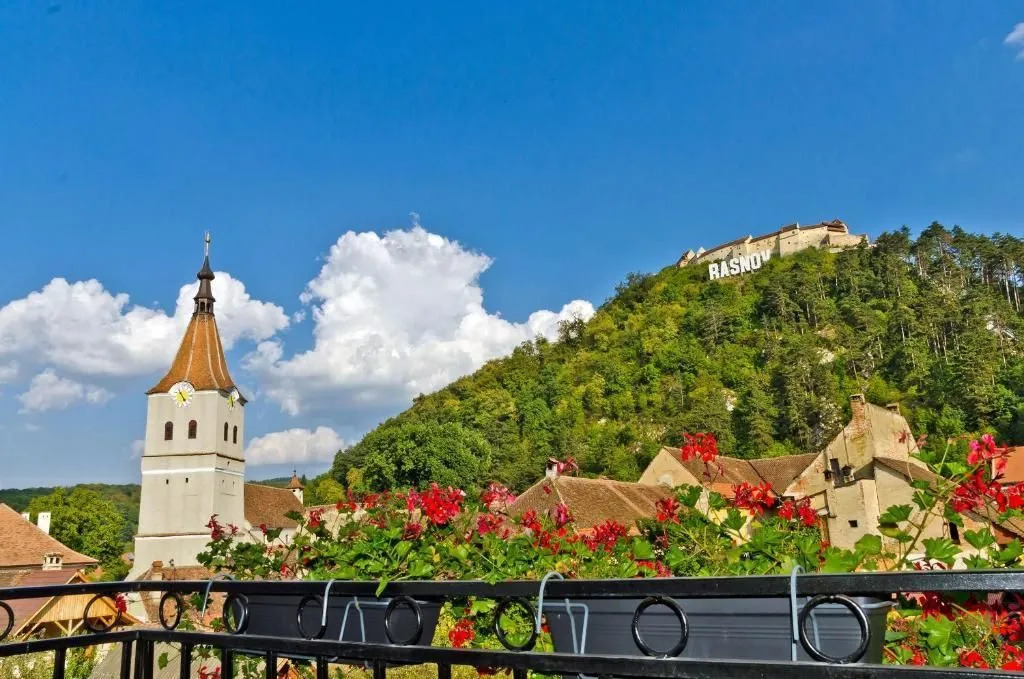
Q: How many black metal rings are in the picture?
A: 9